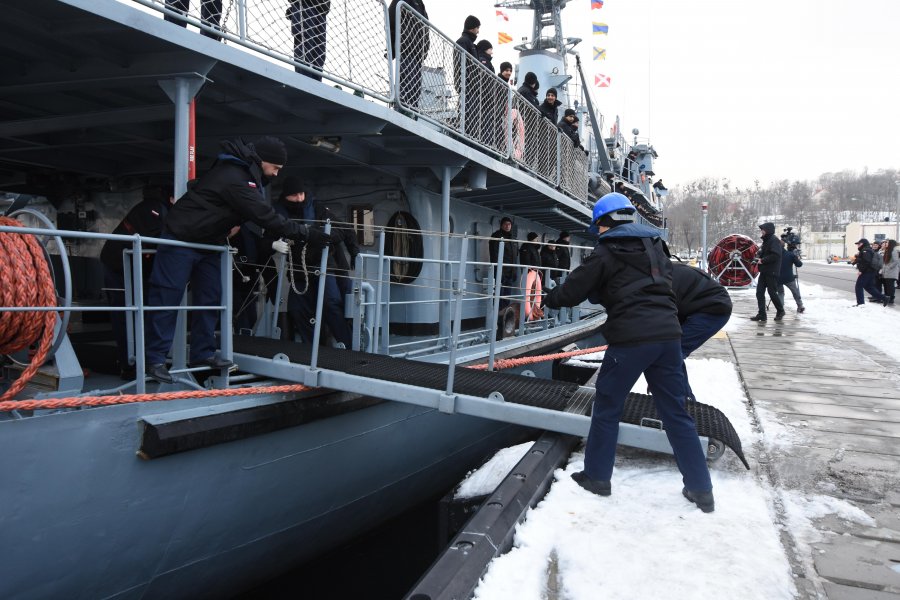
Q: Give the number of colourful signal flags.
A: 6